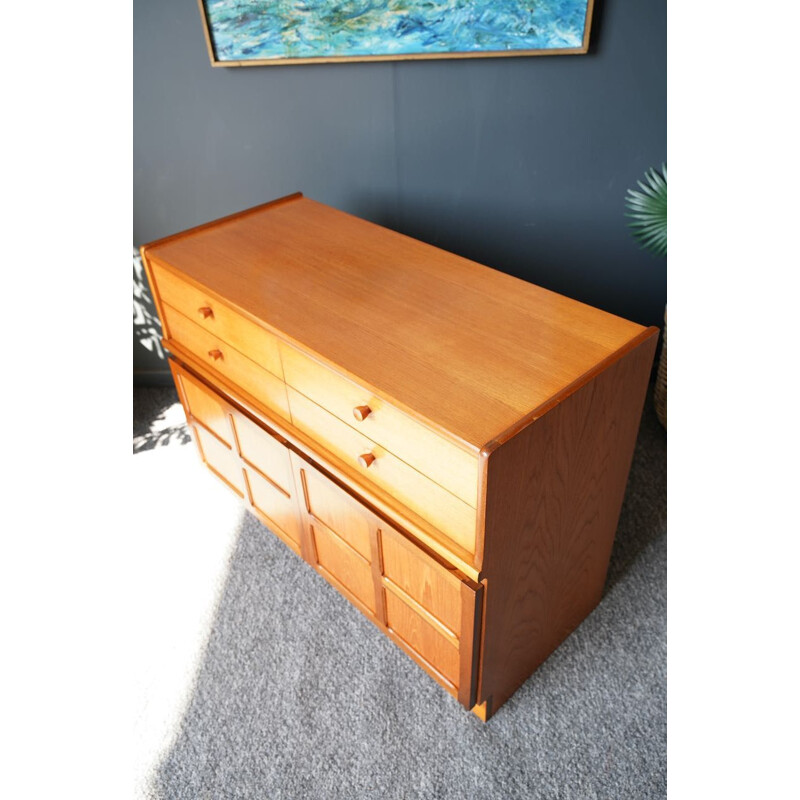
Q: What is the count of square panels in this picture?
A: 8